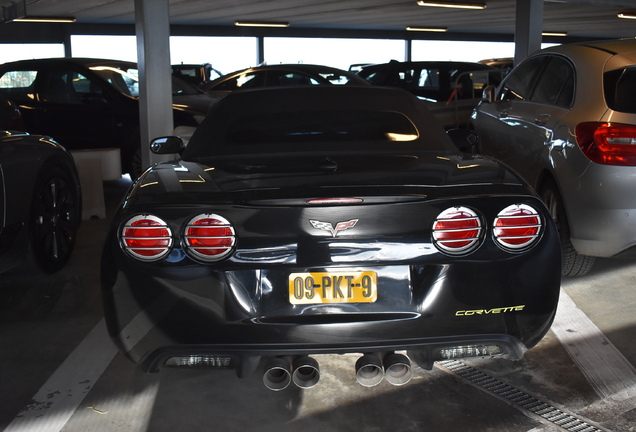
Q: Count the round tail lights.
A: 4